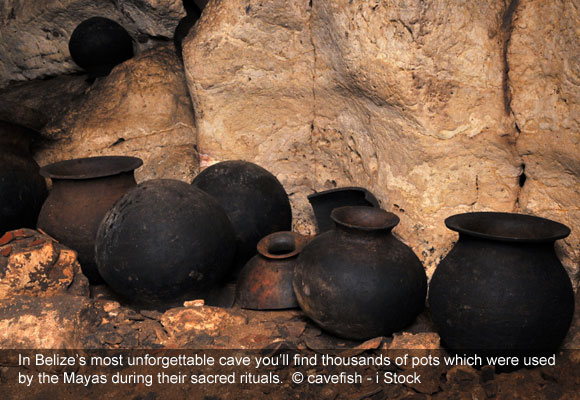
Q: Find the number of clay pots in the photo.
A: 9